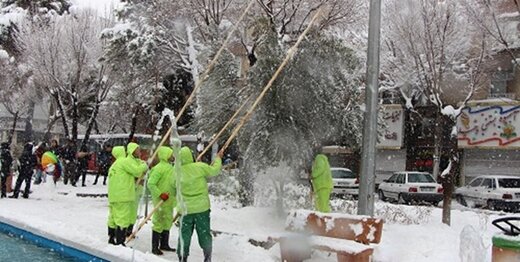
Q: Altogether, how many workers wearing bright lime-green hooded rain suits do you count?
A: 5